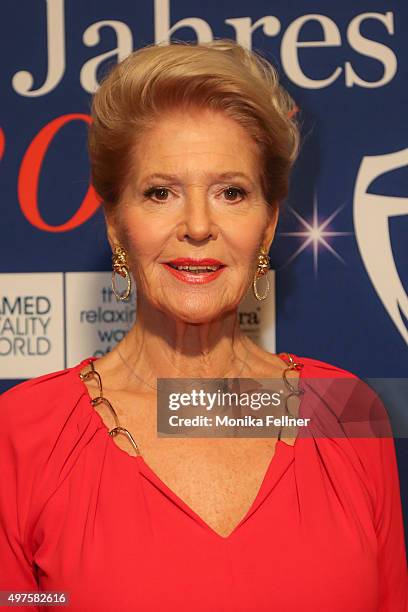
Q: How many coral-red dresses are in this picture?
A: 1